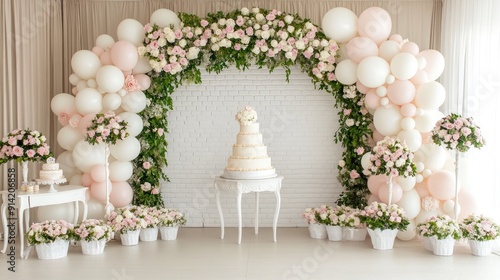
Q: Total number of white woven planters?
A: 12